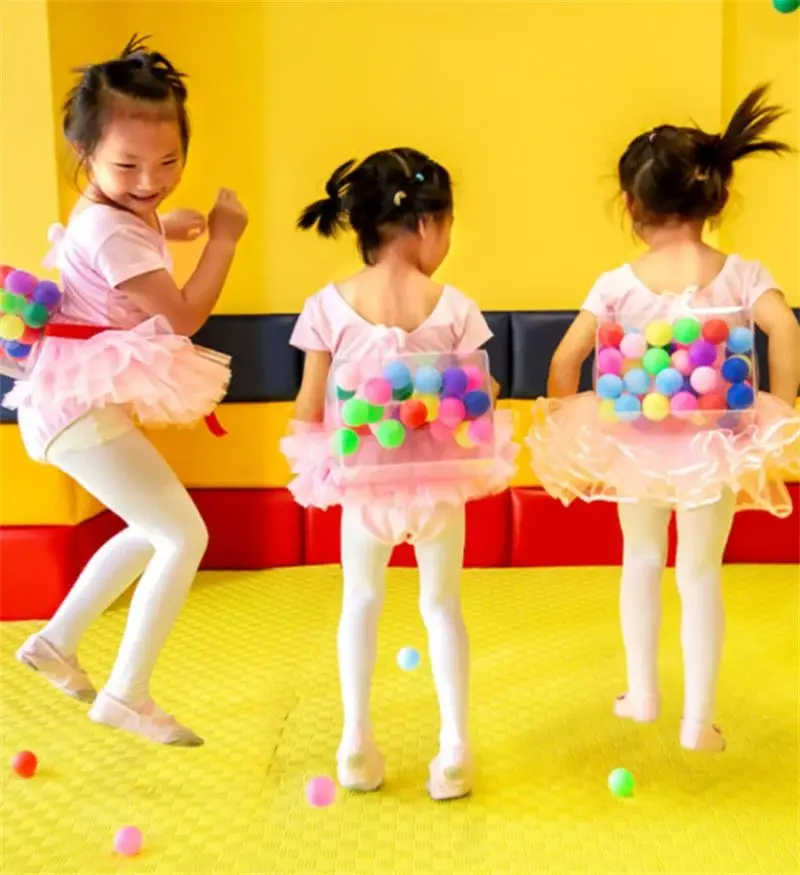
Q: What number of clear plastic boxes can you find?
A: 3